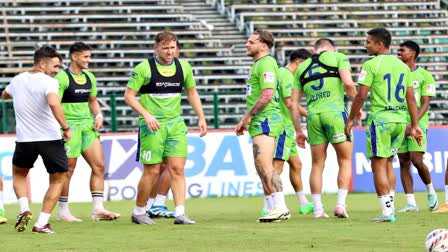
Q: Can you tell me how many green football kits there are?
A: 7